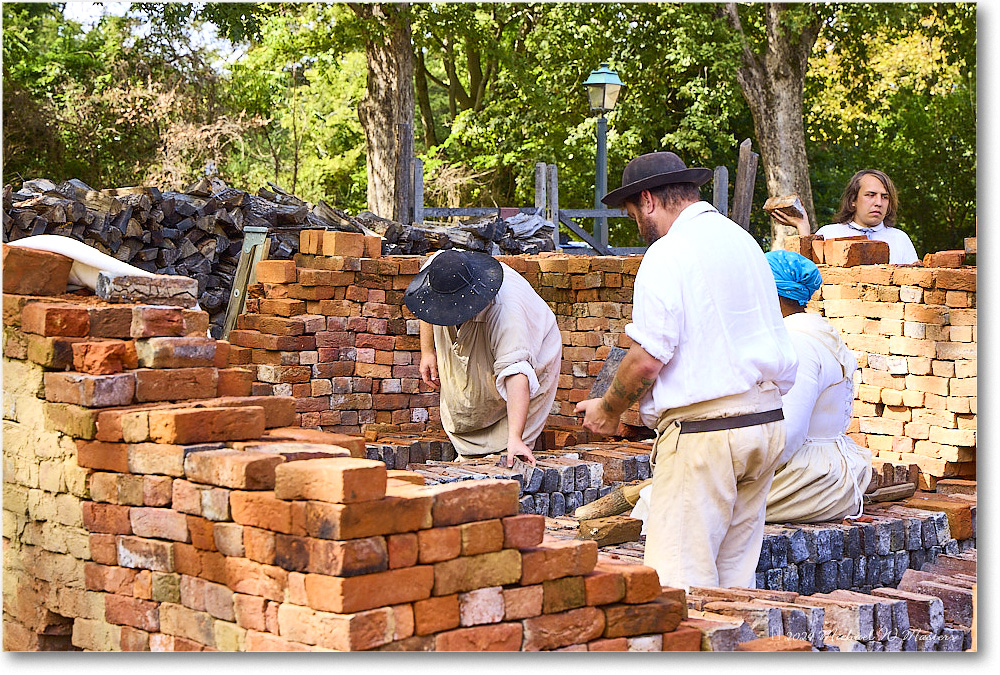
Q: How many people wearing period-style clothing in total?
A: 4